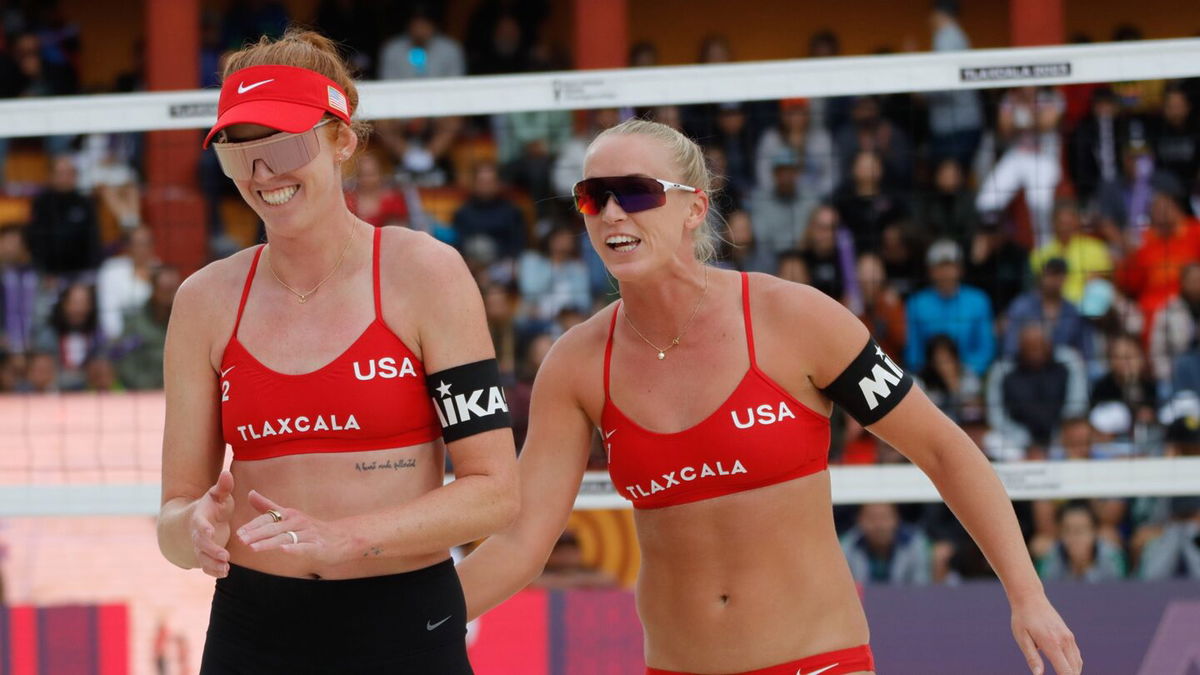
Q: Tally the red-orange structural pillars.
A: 3